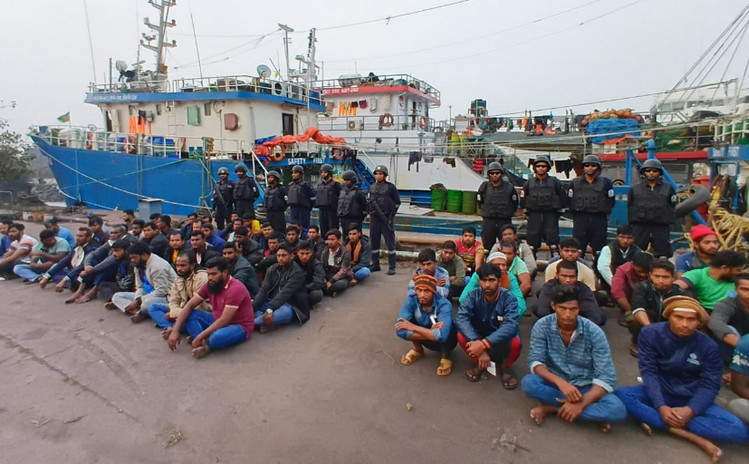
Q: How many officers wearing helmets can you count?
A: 11